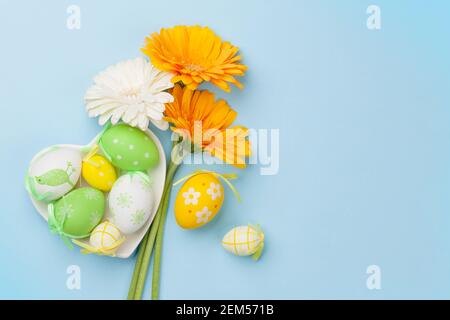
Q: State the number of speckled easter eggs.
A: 2